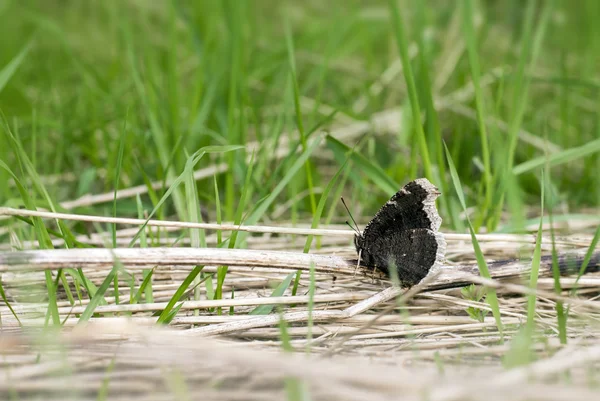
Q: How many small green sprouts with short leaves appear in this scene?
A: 1